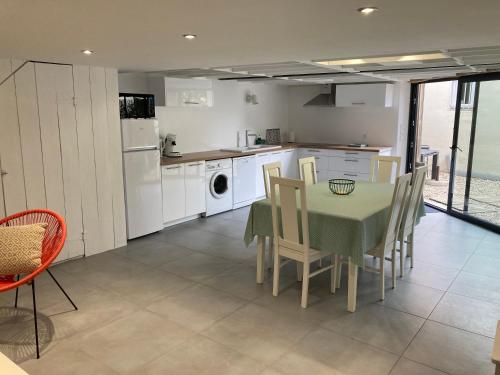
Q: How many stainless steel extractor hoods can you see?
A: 1